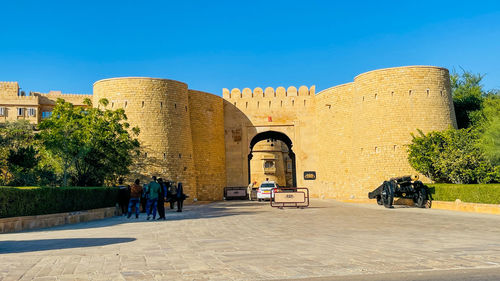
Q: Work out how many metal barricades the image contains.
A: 2